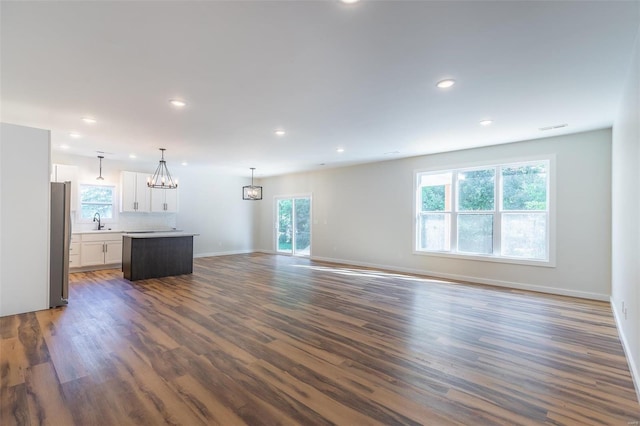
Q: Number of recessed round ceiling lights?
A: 11